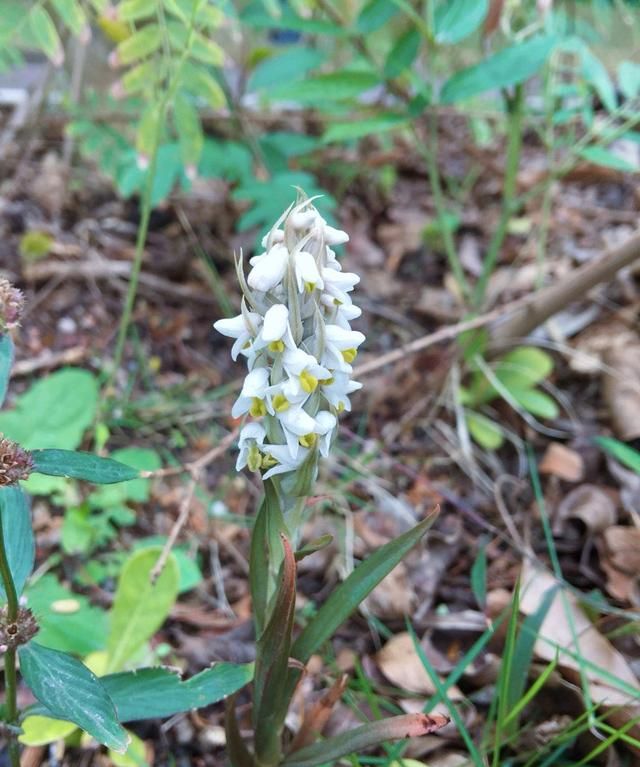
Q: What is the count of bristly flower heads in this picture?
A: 3